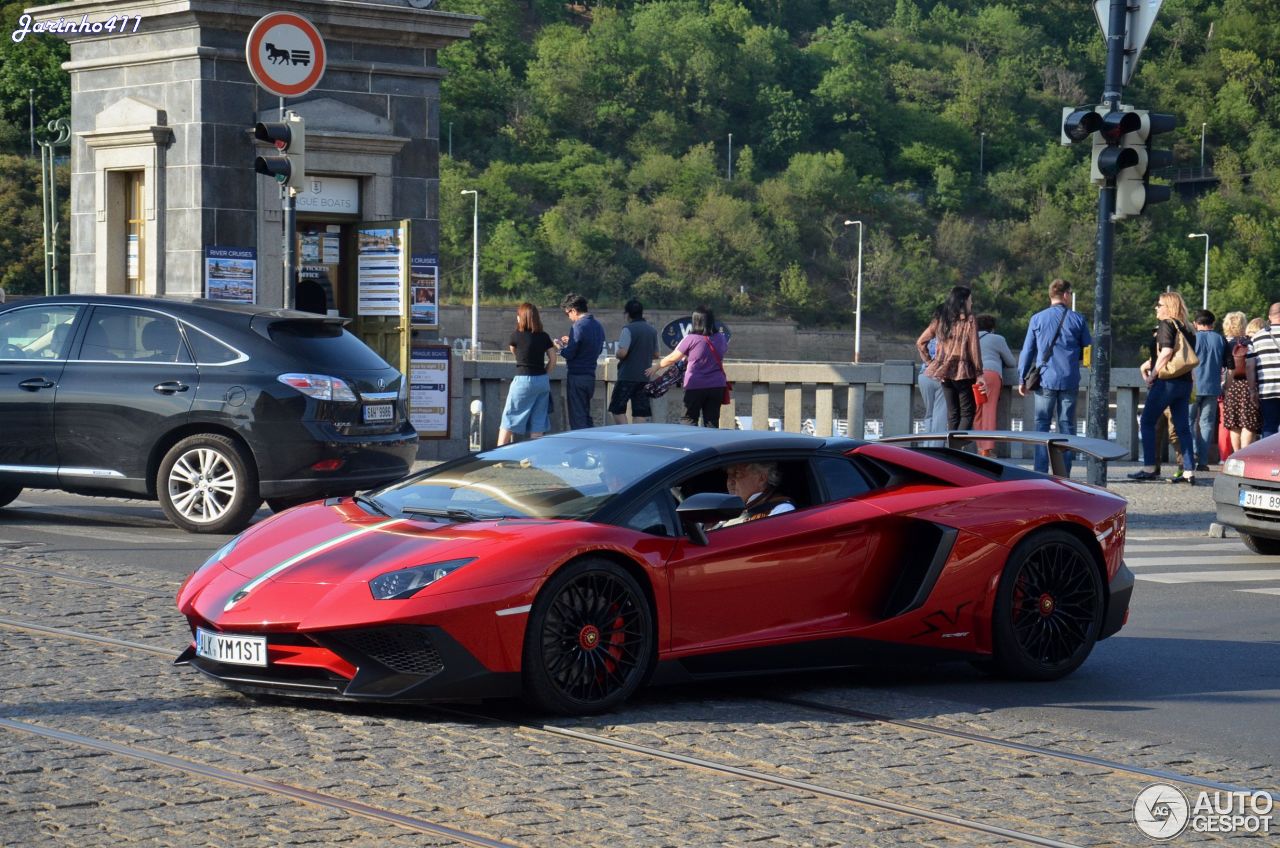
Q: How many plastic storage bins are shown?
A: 0